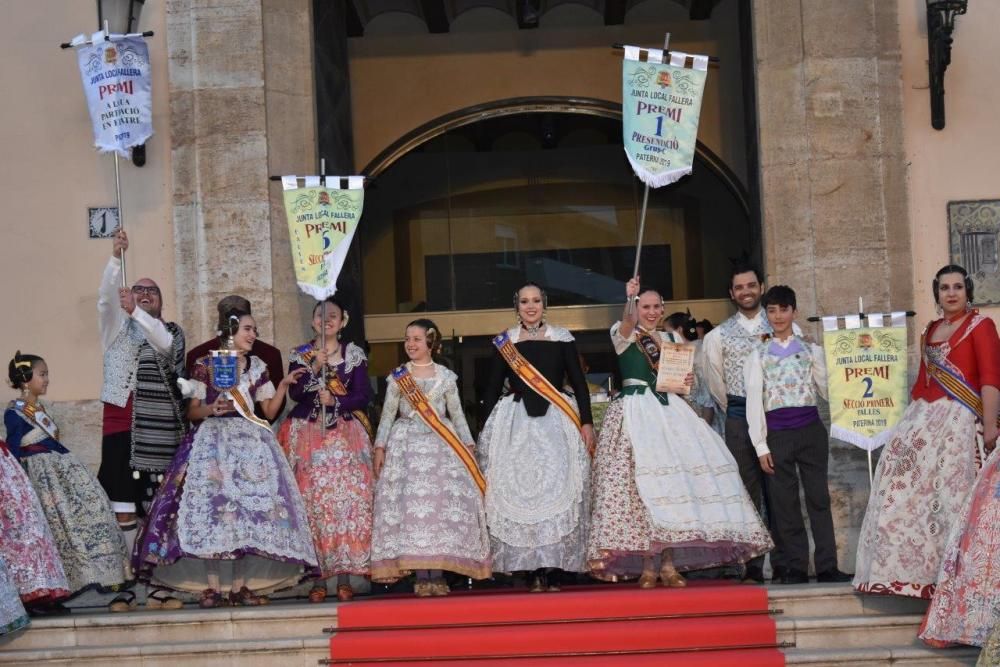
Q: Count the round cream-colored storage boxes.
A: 0